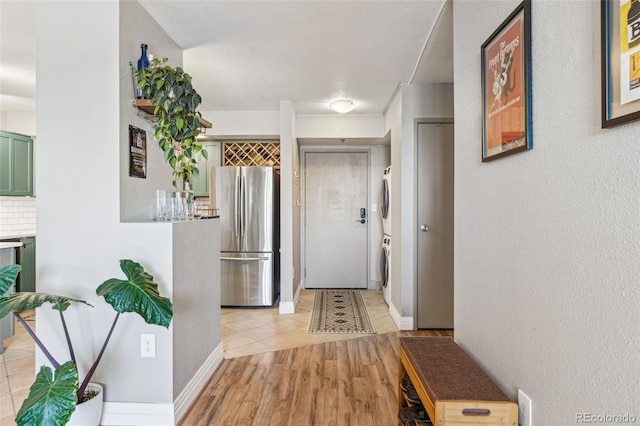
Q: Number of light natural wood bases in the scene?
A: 1